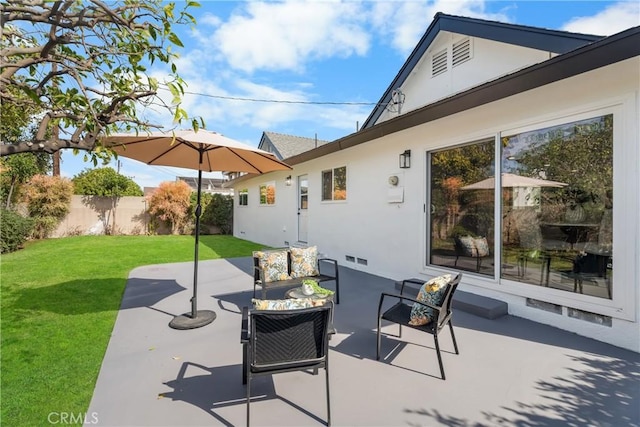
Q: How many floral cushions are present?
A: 4